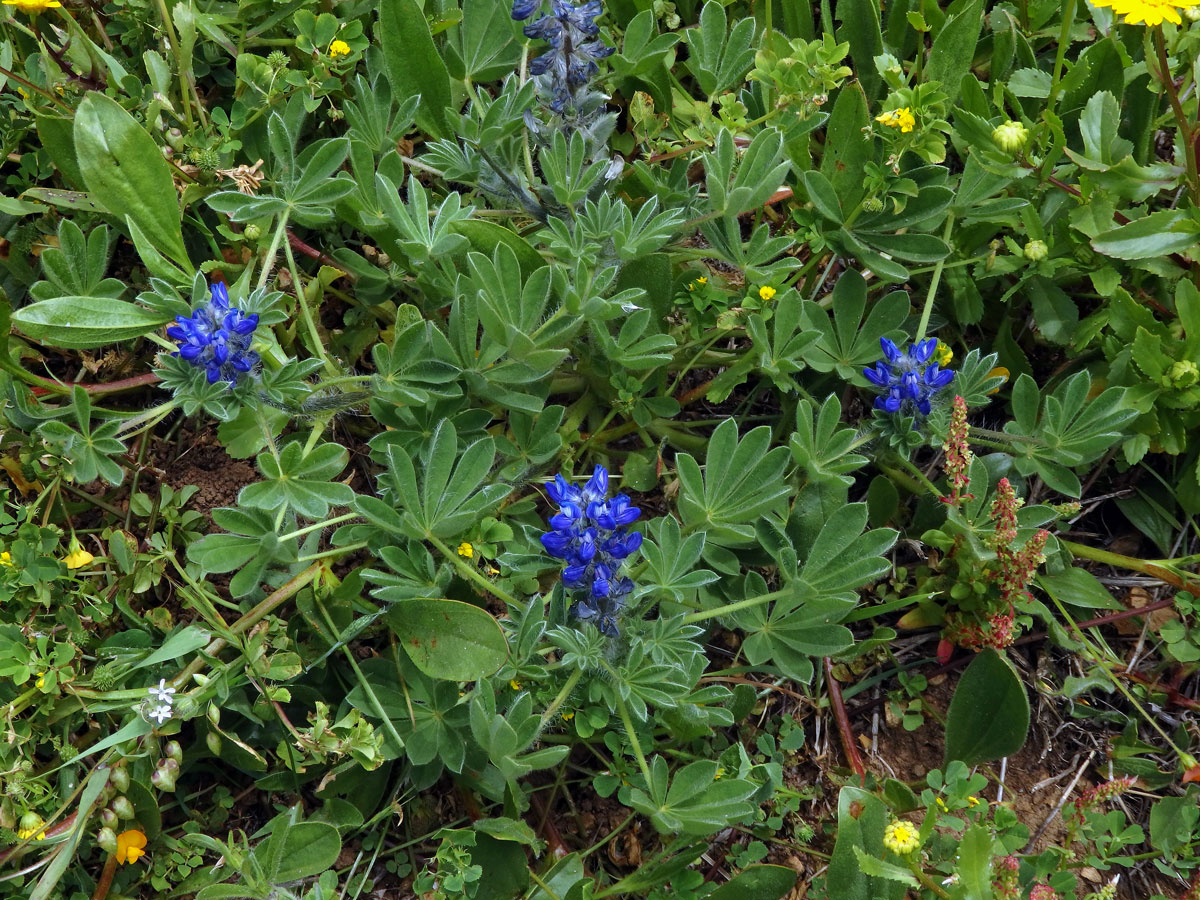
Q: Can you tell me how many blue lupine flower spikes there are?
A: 4